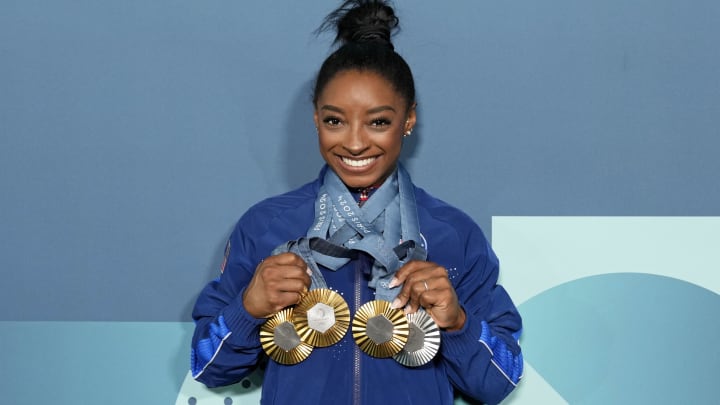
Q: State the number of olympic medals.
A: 4